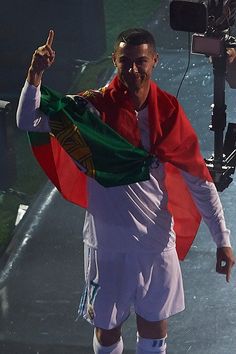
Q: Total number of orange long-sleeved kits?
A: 0